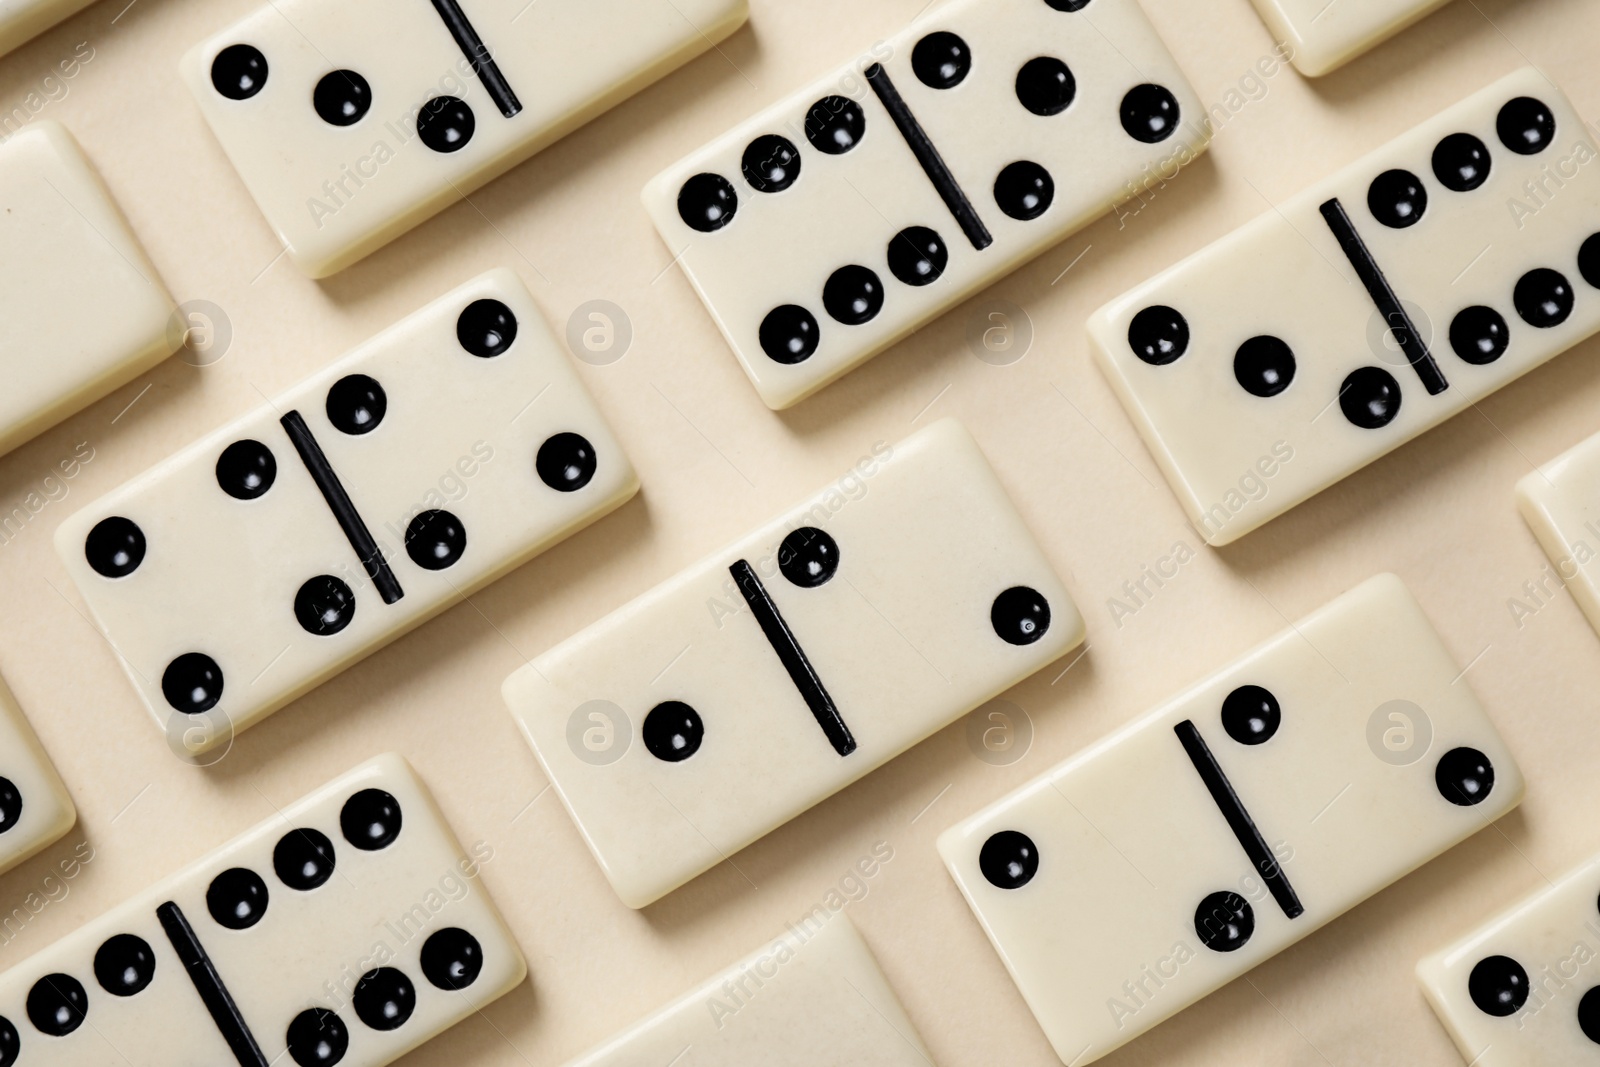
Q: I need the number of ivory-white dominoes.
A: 14